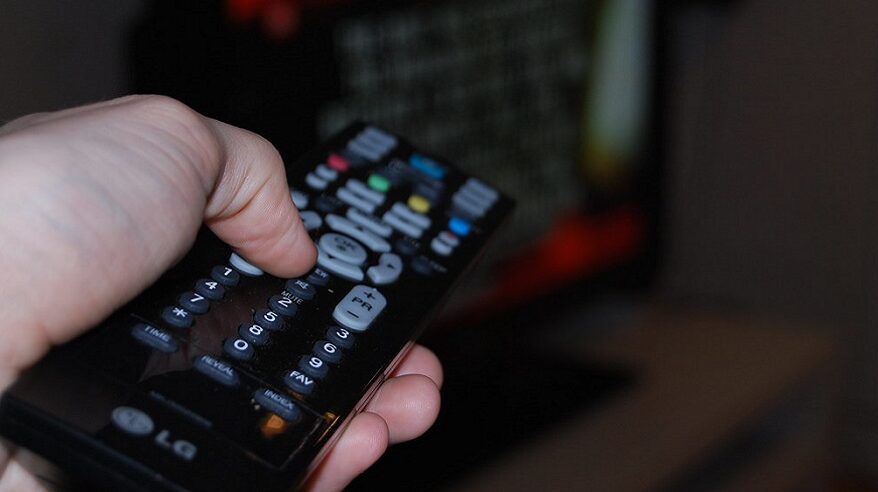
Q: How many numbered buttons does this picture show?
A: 10